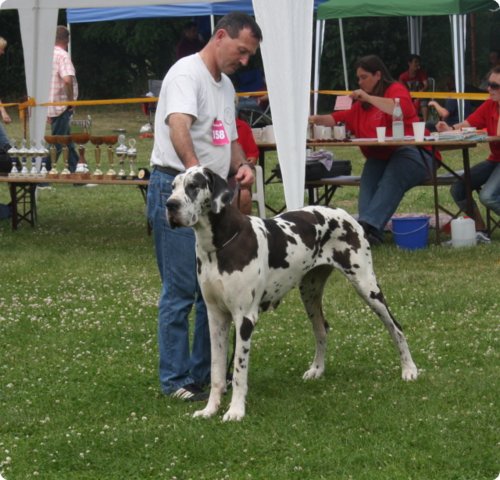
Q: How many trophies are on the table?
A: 11